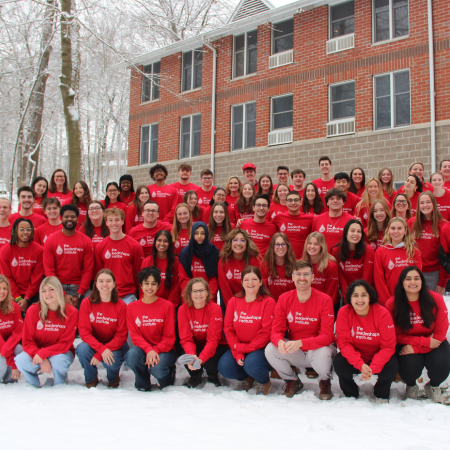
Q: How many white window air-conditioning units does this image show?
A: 4